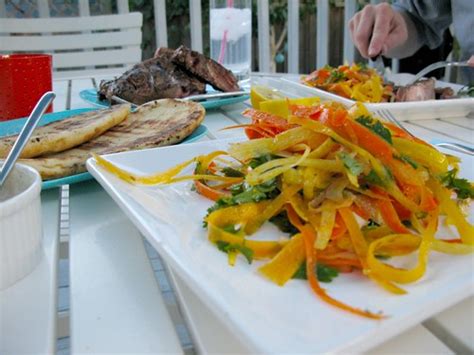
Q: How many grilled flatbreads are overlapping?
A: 2